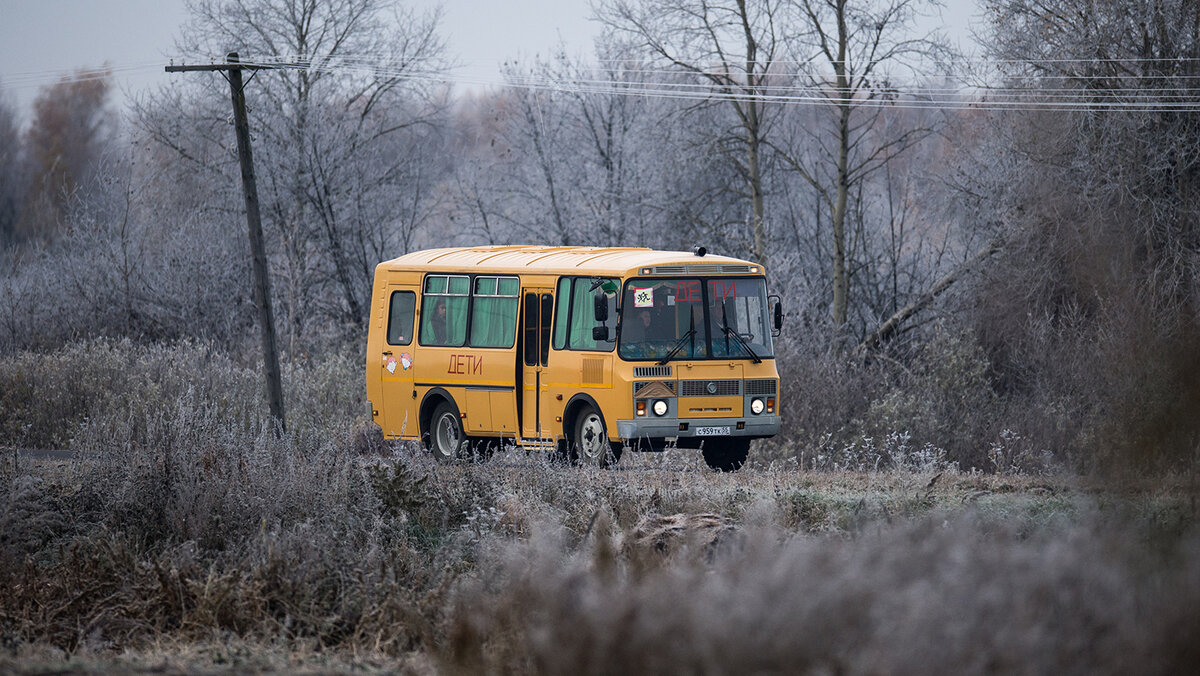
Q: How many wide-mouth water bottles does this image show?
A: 0